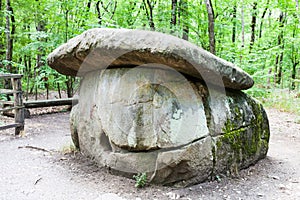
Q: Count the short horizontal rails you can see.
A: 4